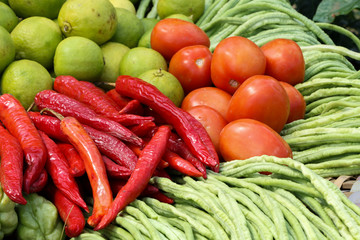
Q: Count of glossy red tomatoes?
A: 9